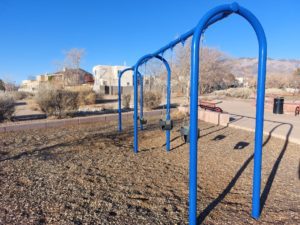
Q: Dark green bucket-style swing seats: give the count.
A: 2